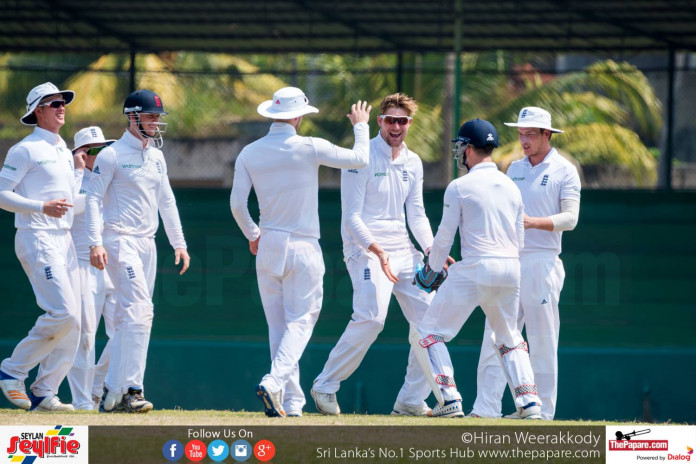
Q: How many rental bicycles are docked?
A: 0